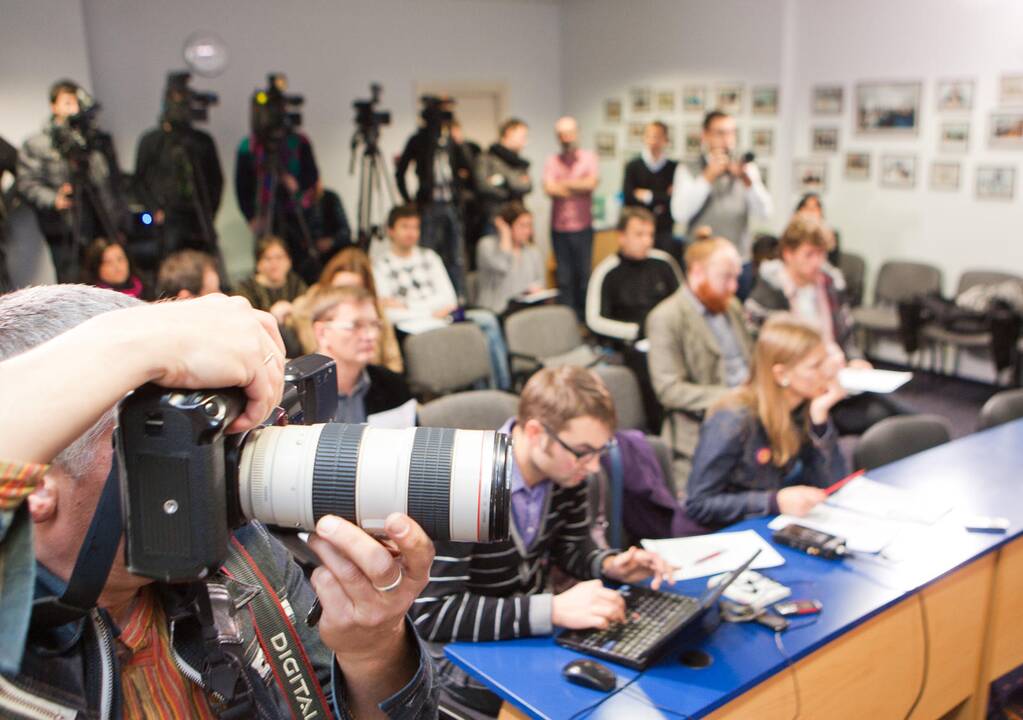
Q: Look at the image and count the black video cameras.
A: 5